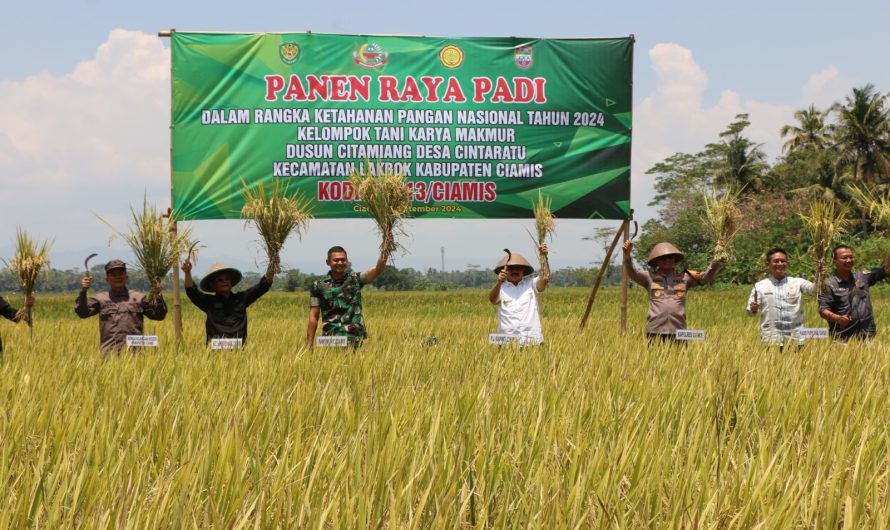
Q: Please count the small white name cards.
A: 6